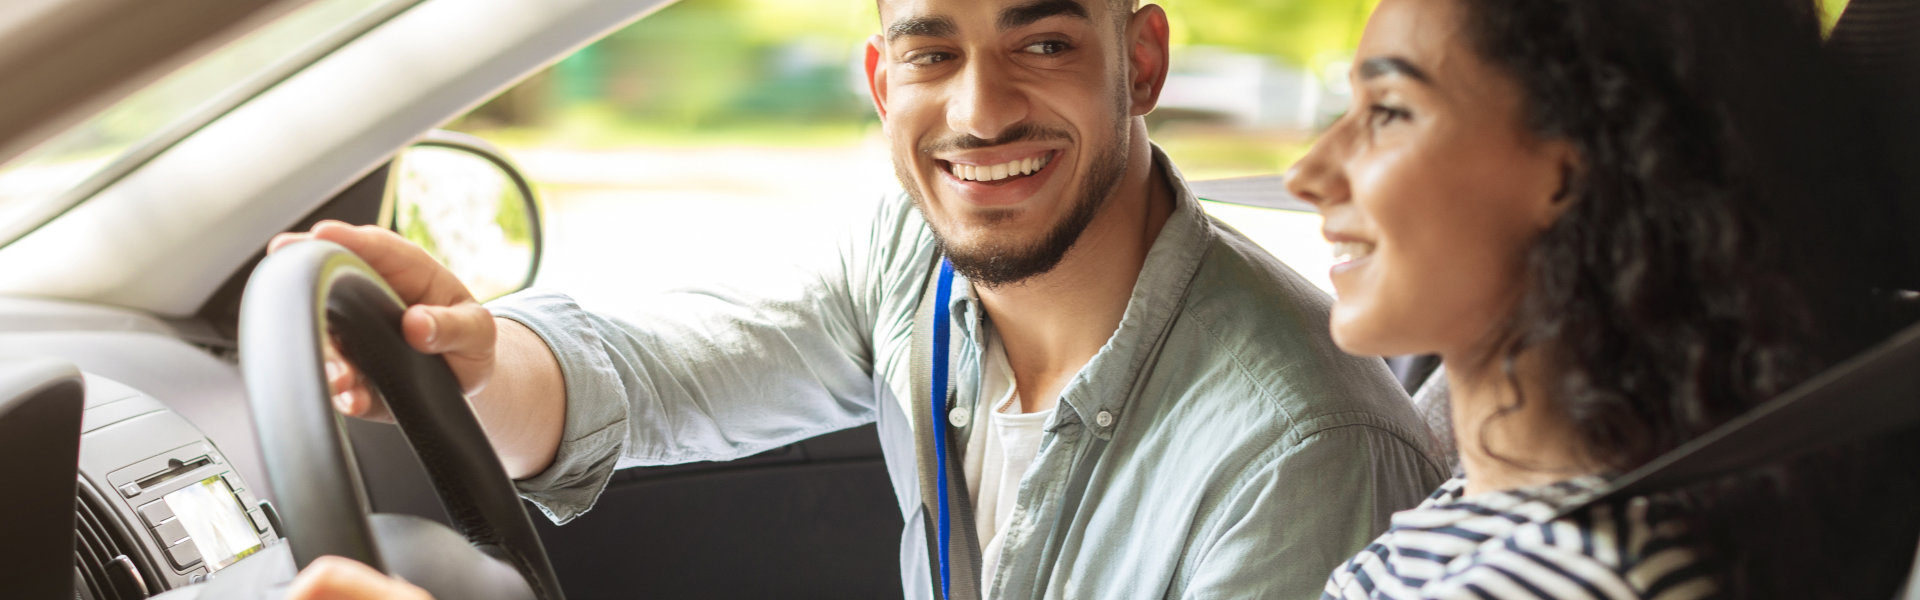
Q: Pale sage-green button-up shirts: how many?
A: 1